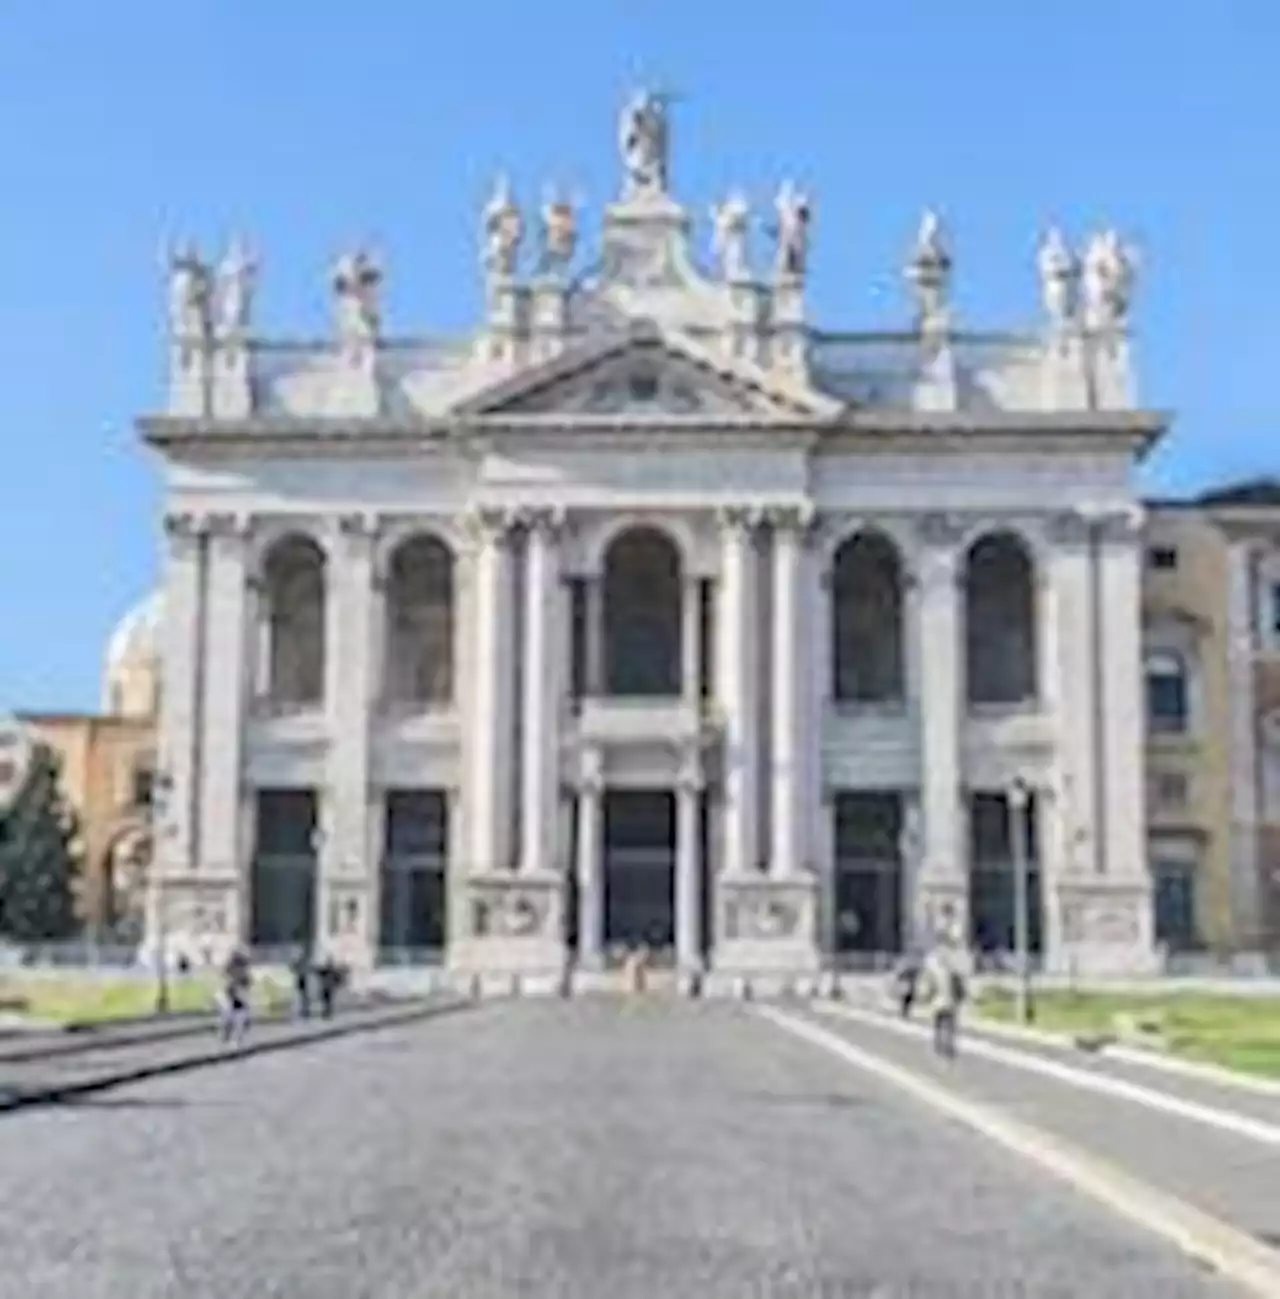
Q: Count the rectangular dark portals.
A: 5